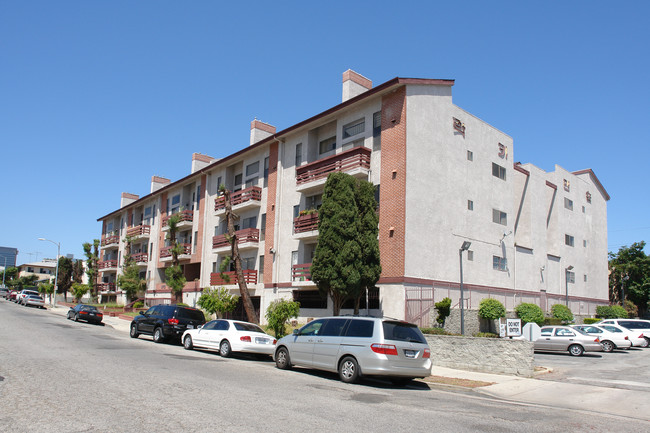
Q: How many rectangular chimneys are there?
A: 5